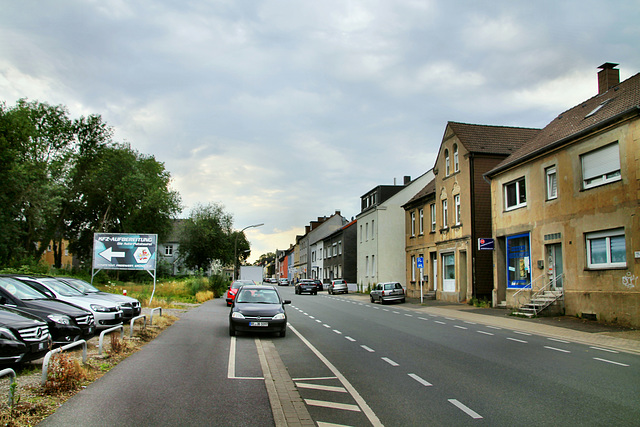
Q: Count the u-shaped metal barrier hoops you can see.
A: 5